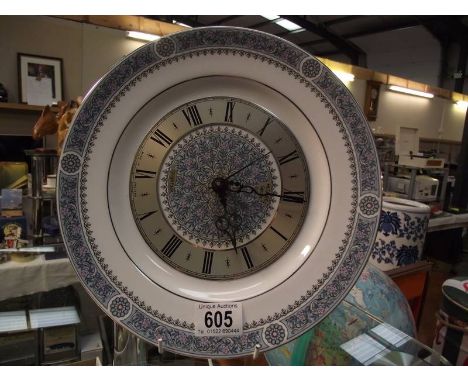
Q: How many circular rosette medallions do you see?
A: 6